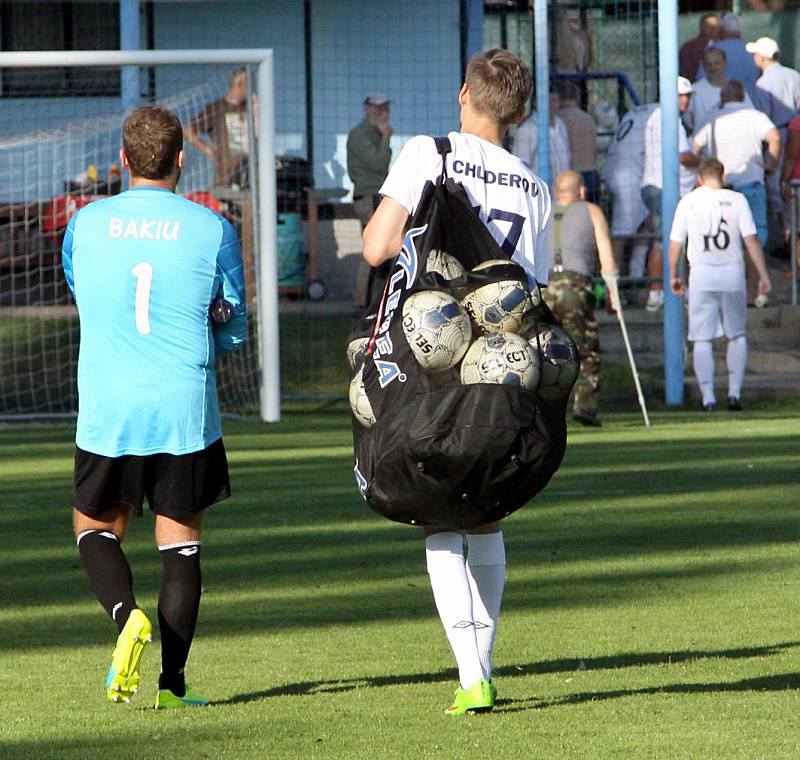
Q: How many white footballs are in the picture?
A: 7